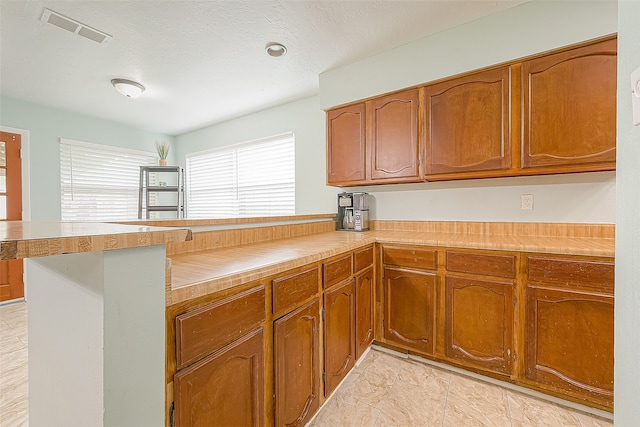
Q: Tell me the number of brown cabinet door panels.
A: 11